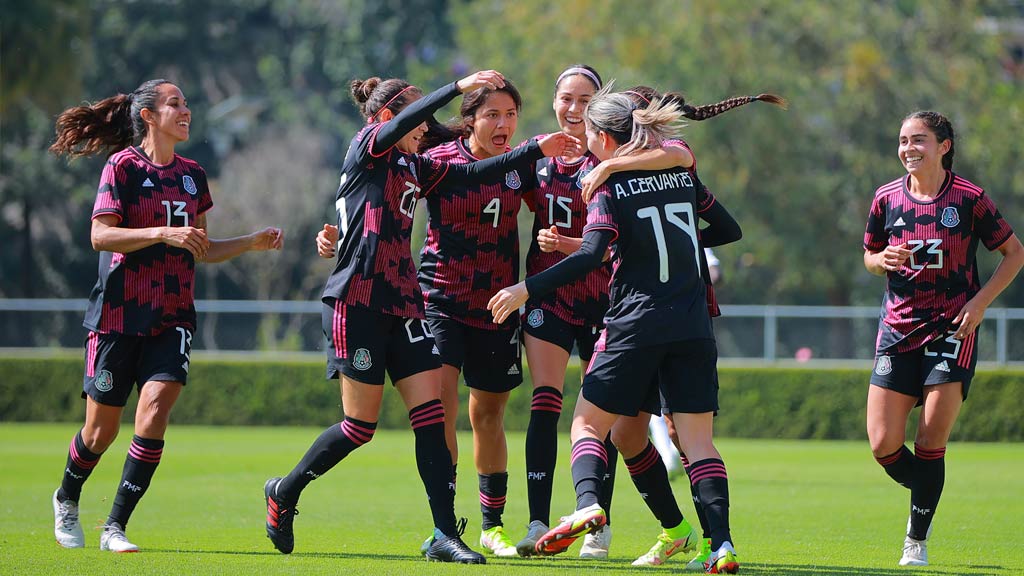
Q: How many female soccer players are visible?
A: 7